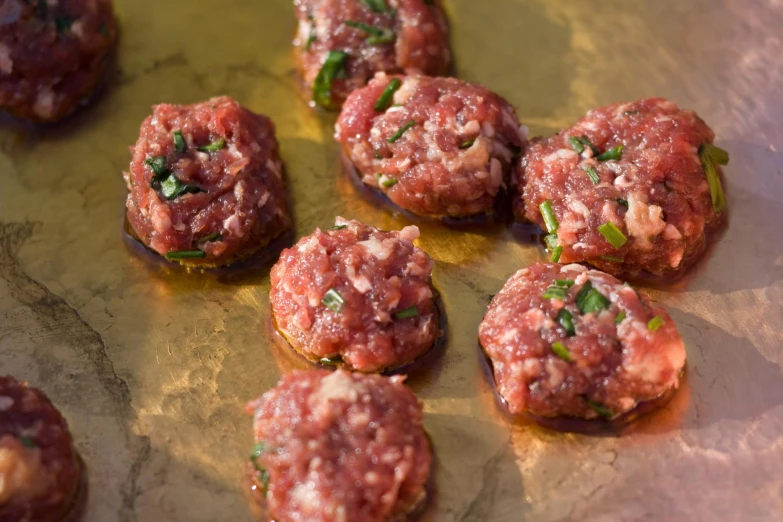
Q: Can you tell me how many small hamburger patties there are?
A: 9